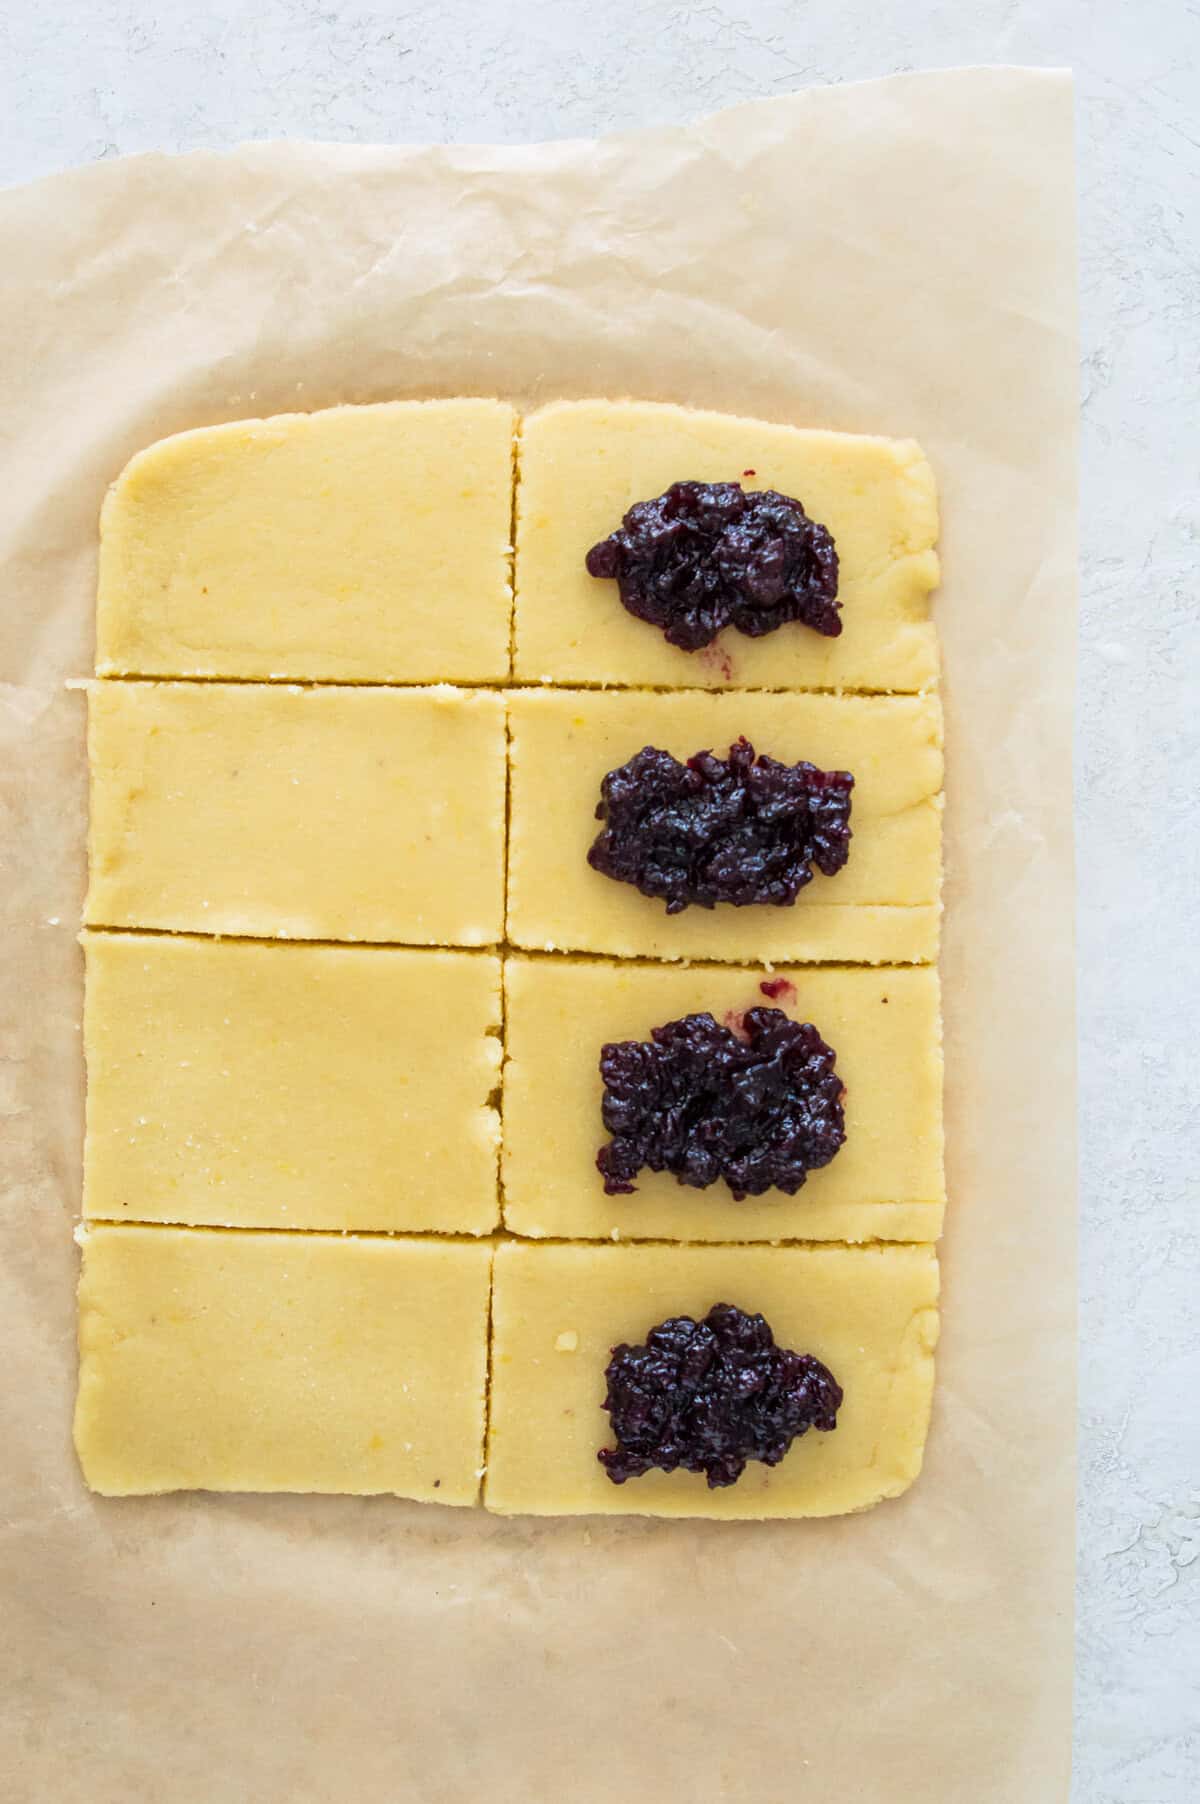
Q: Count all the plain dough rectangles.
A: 4